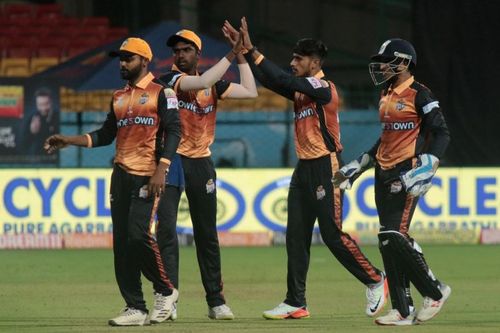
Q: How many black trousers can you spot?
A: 4